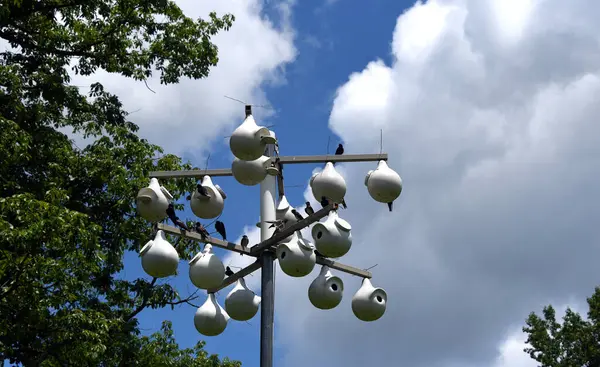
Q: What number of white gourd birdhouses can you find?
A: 15